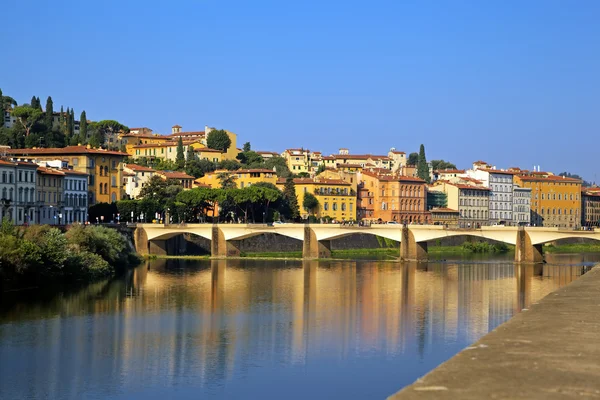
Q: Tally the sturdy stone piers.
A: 5